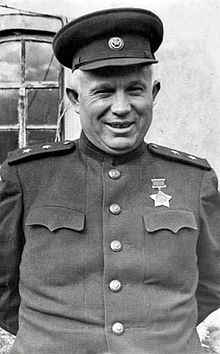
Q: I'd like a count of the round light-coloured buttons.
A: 5